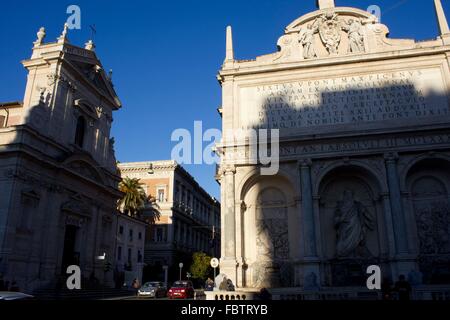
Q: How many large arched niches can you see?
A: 3